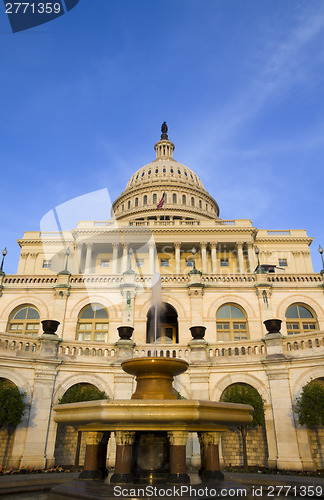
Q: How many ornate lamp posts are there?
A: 6